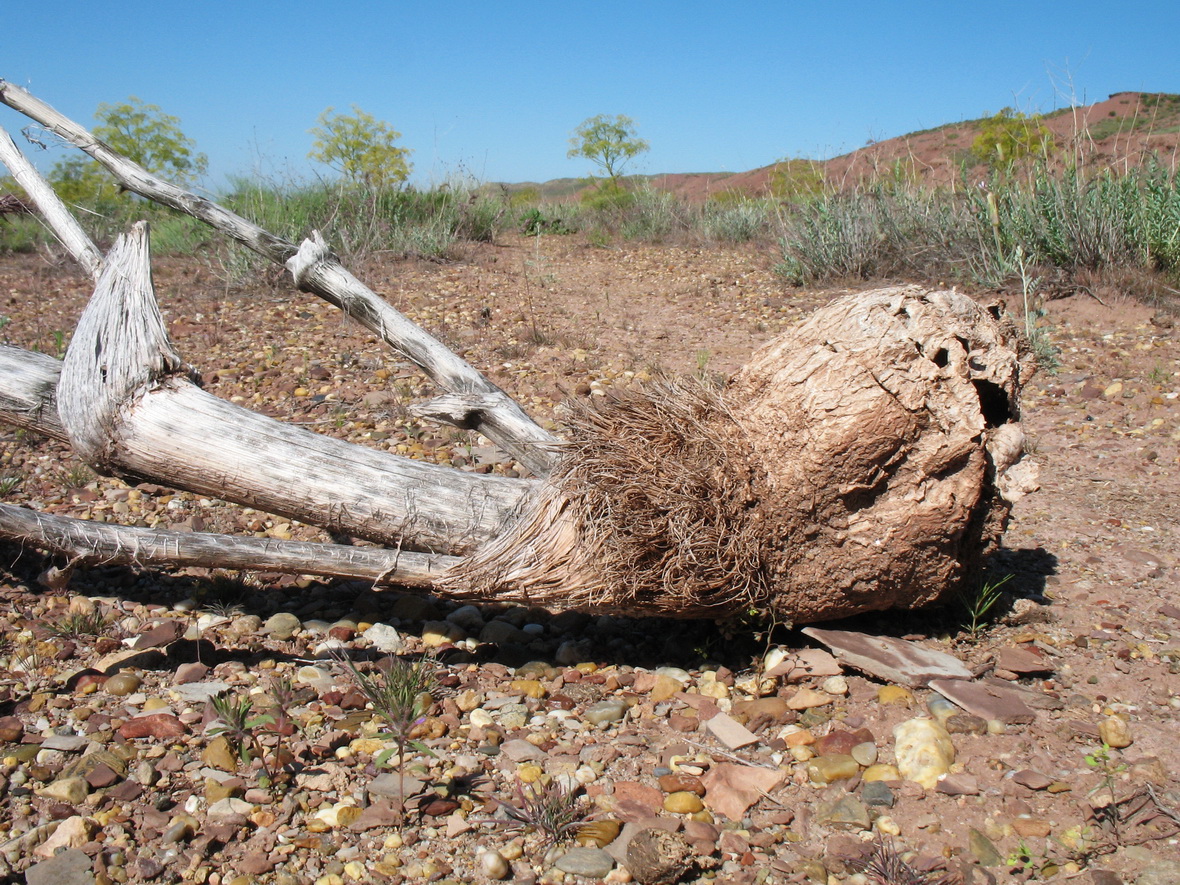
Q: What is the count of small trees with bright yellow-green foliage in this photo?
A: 4